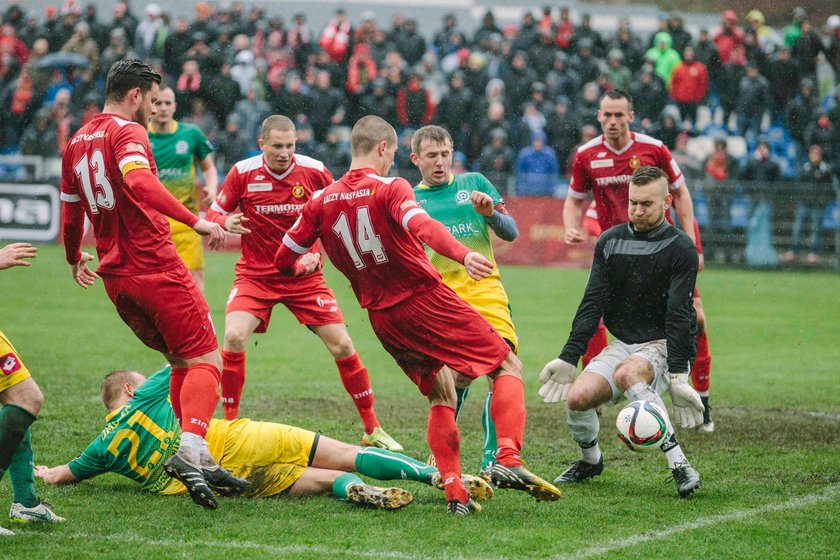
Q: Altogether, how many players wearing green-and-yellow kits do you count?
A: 4